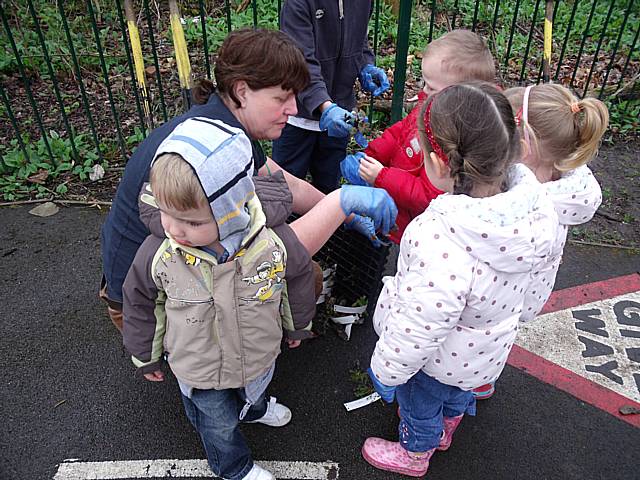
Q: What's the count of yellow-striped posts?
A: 3